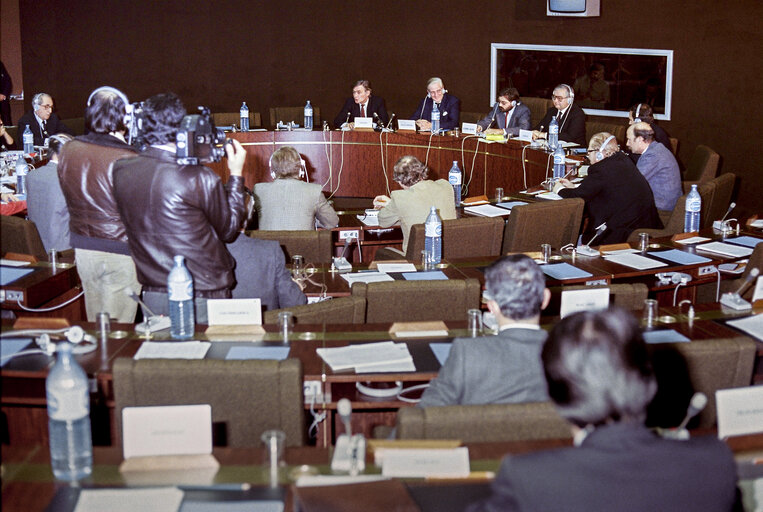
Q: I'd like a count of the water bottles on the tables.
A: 12